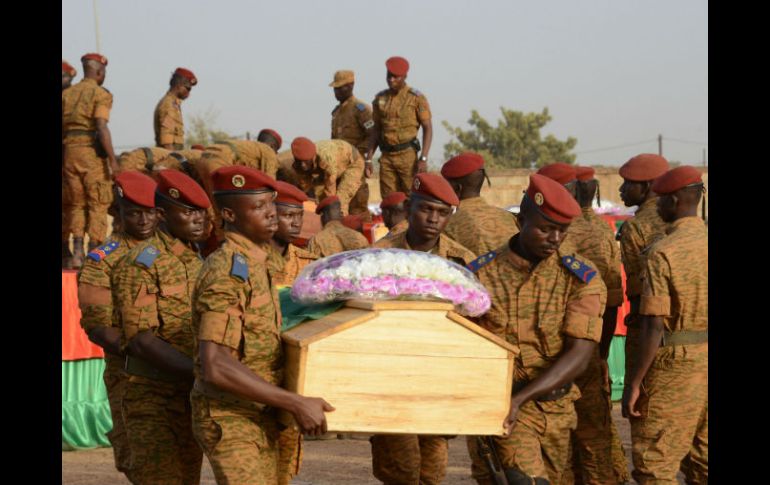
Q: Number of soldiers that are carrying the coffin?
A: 6